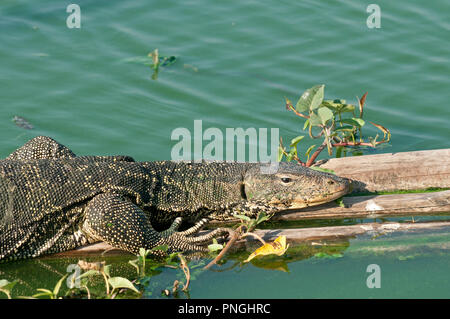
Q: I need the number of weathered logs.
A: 3